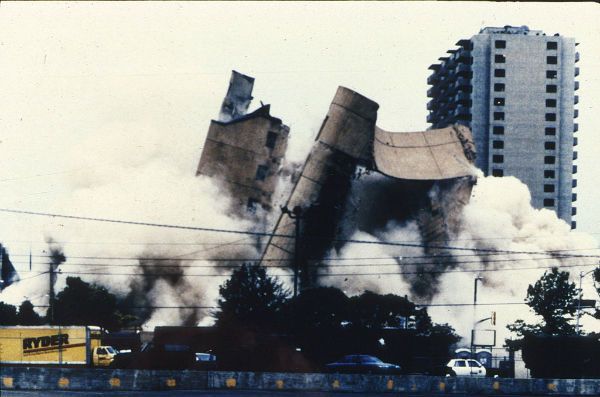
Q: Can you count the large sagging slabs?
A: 1